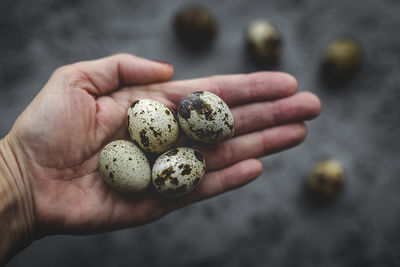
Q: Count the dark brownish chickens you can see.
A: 0